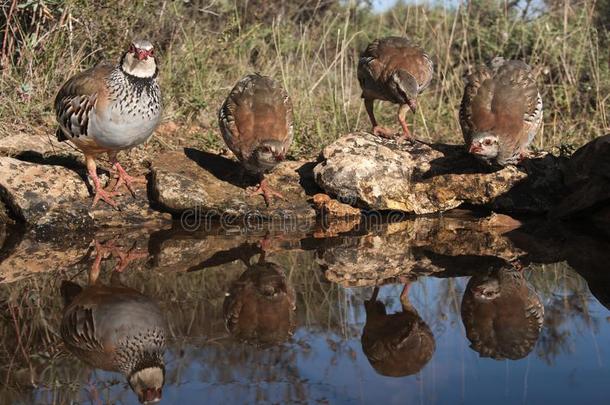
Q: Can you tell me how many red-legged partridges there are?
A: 4